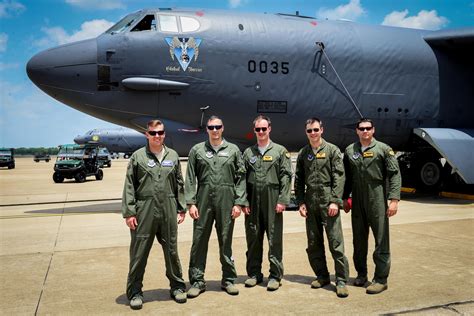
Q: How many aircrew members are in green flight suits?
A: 5